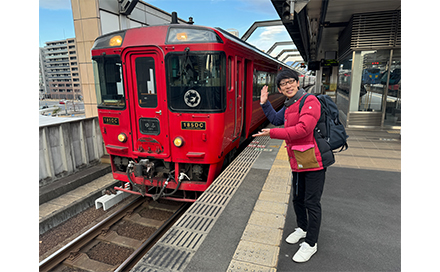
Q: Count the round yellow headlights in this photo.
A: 2